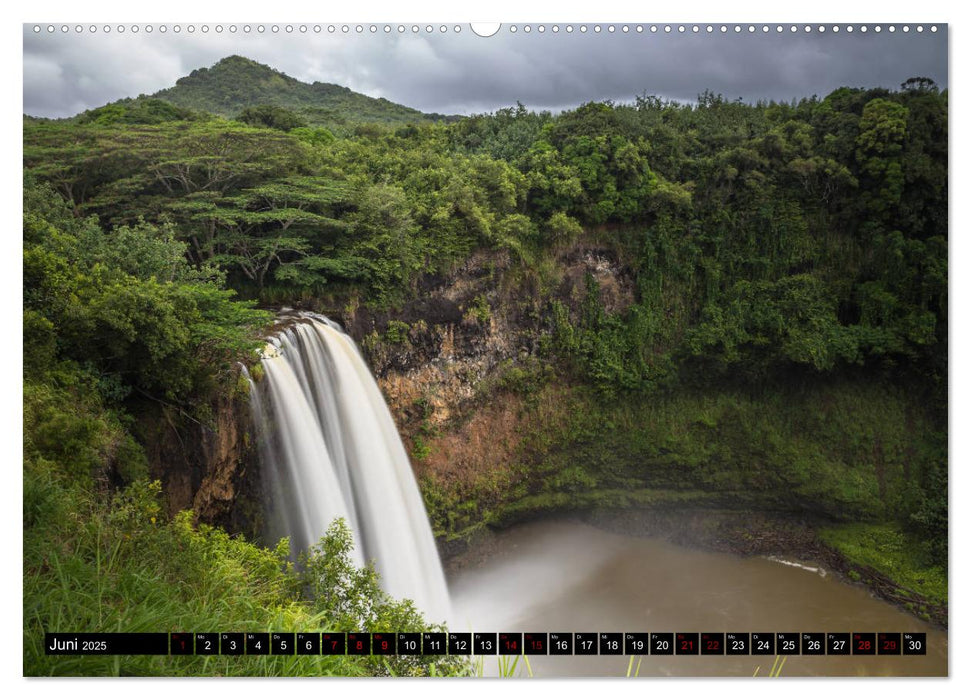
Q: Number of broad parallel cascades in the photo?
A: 2